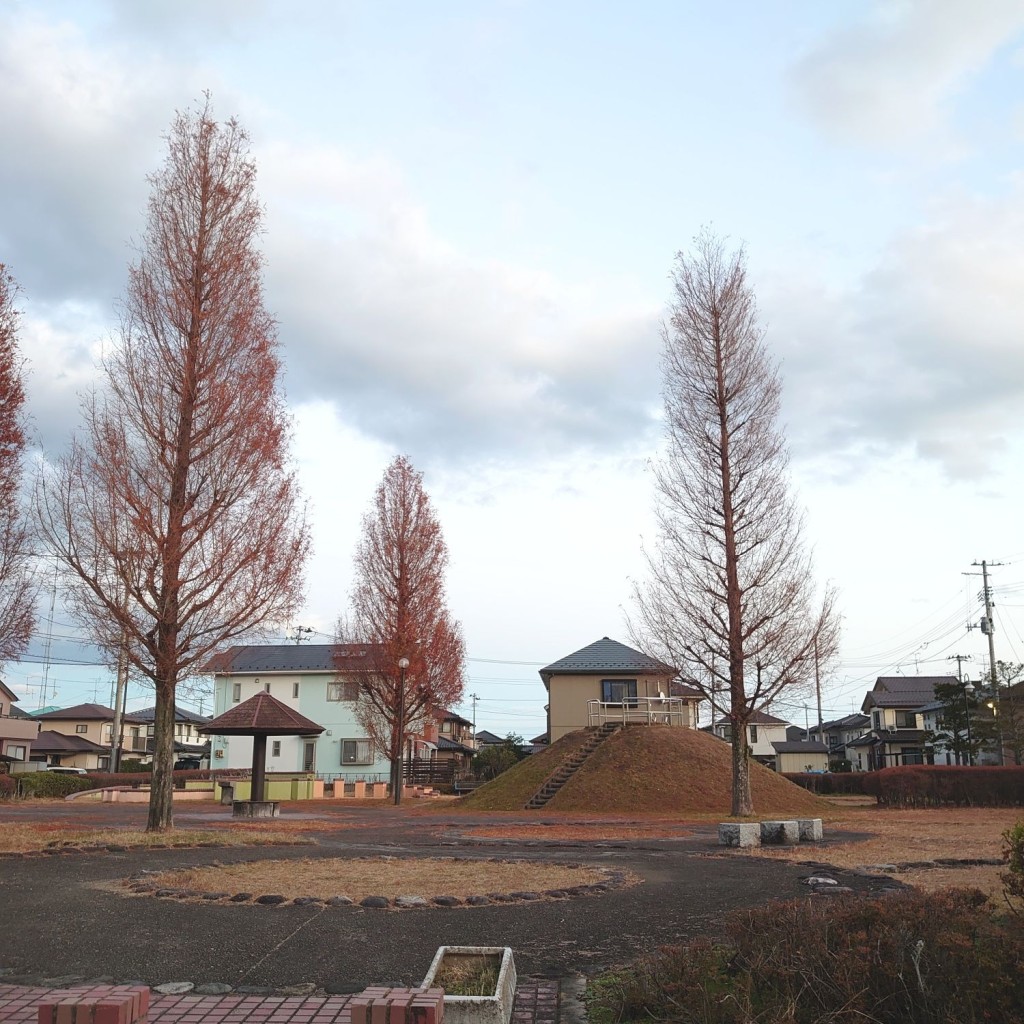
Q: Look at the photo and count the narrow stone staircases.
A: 1